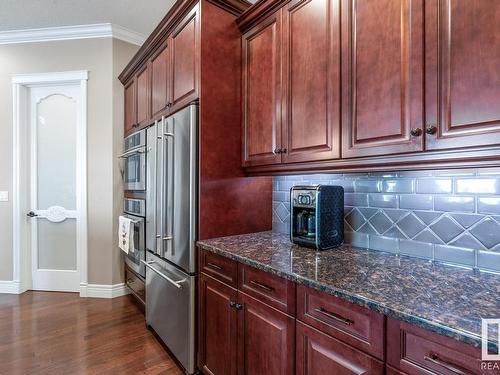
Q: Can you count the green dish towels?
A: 0